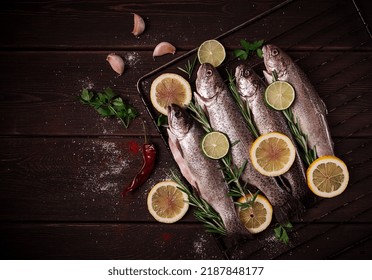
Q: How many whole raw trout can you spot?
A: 4